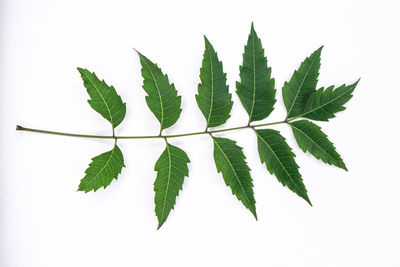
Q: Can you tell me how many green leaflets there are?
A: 11